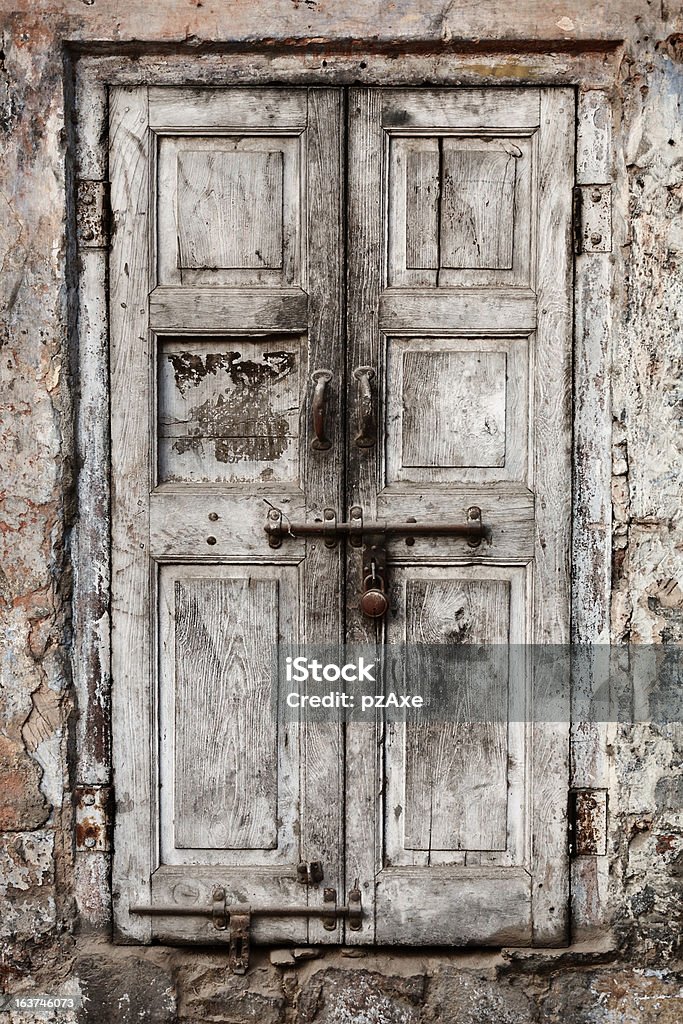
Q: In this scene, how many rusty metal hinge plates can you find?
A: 4